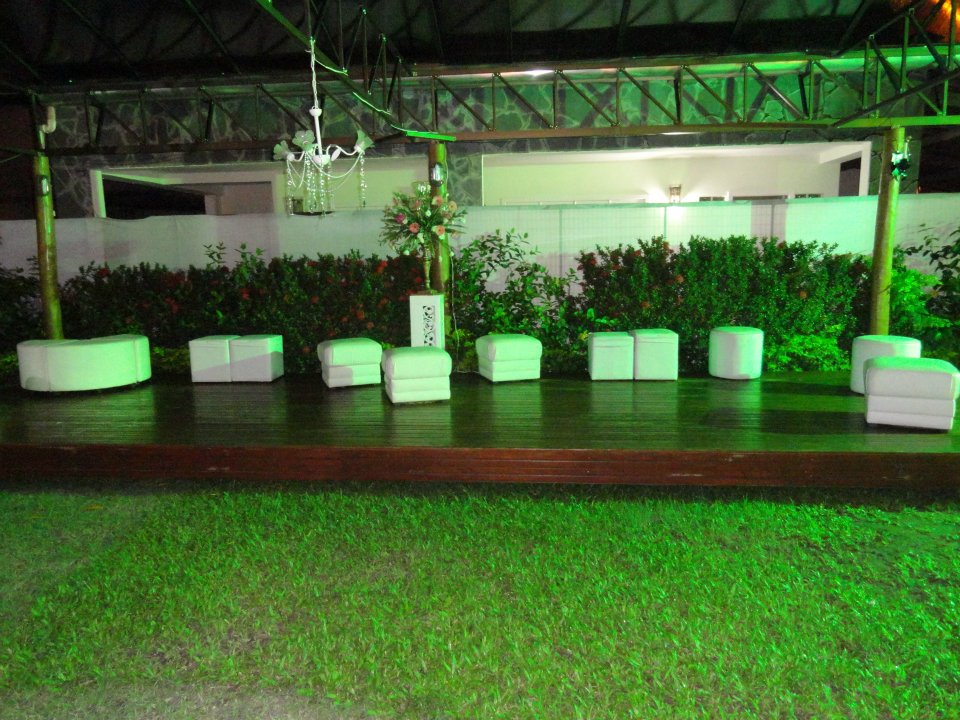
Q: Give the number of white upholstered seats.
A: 11